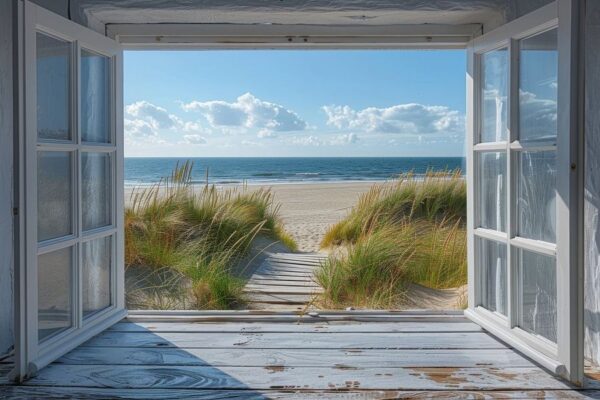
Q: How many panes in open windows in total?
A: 12